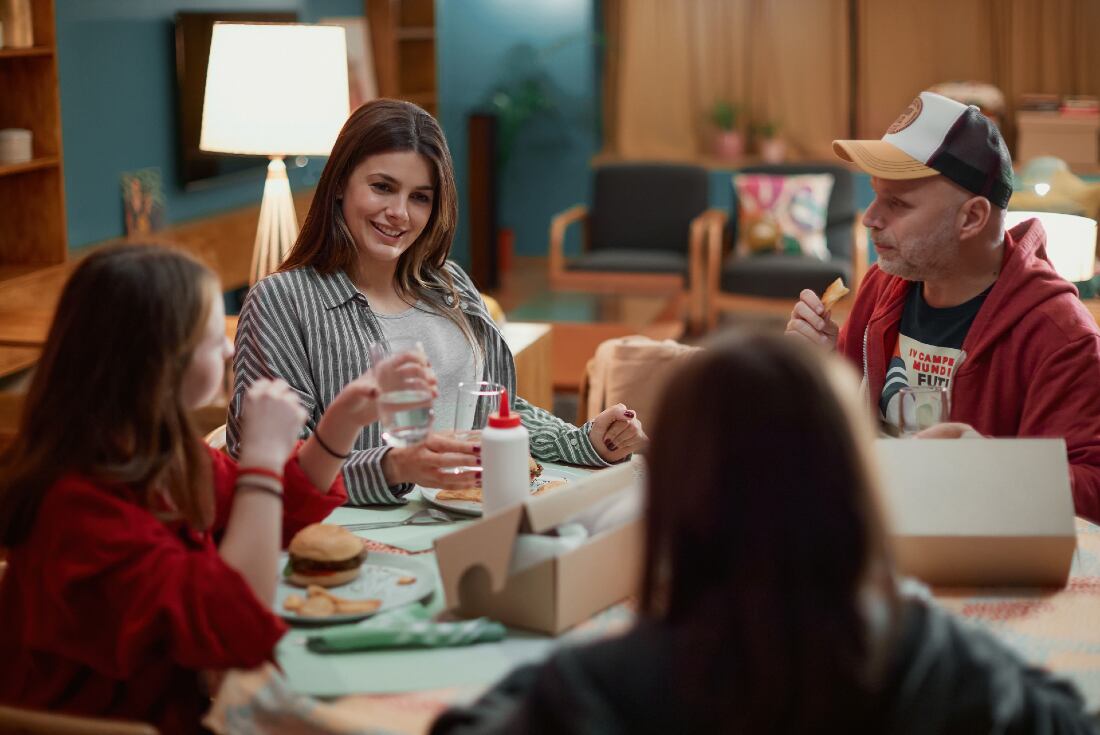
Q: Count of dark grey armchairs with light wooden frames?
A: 2